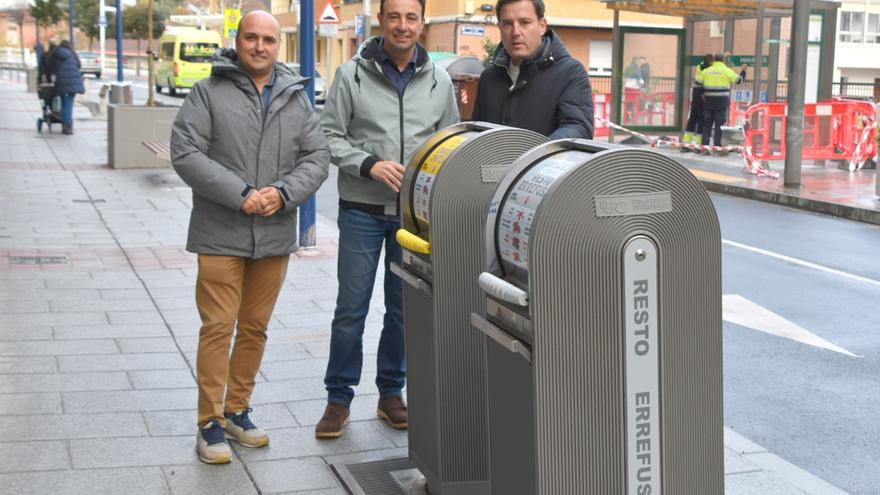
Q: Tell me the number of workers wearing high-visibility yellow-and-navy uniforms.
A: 2